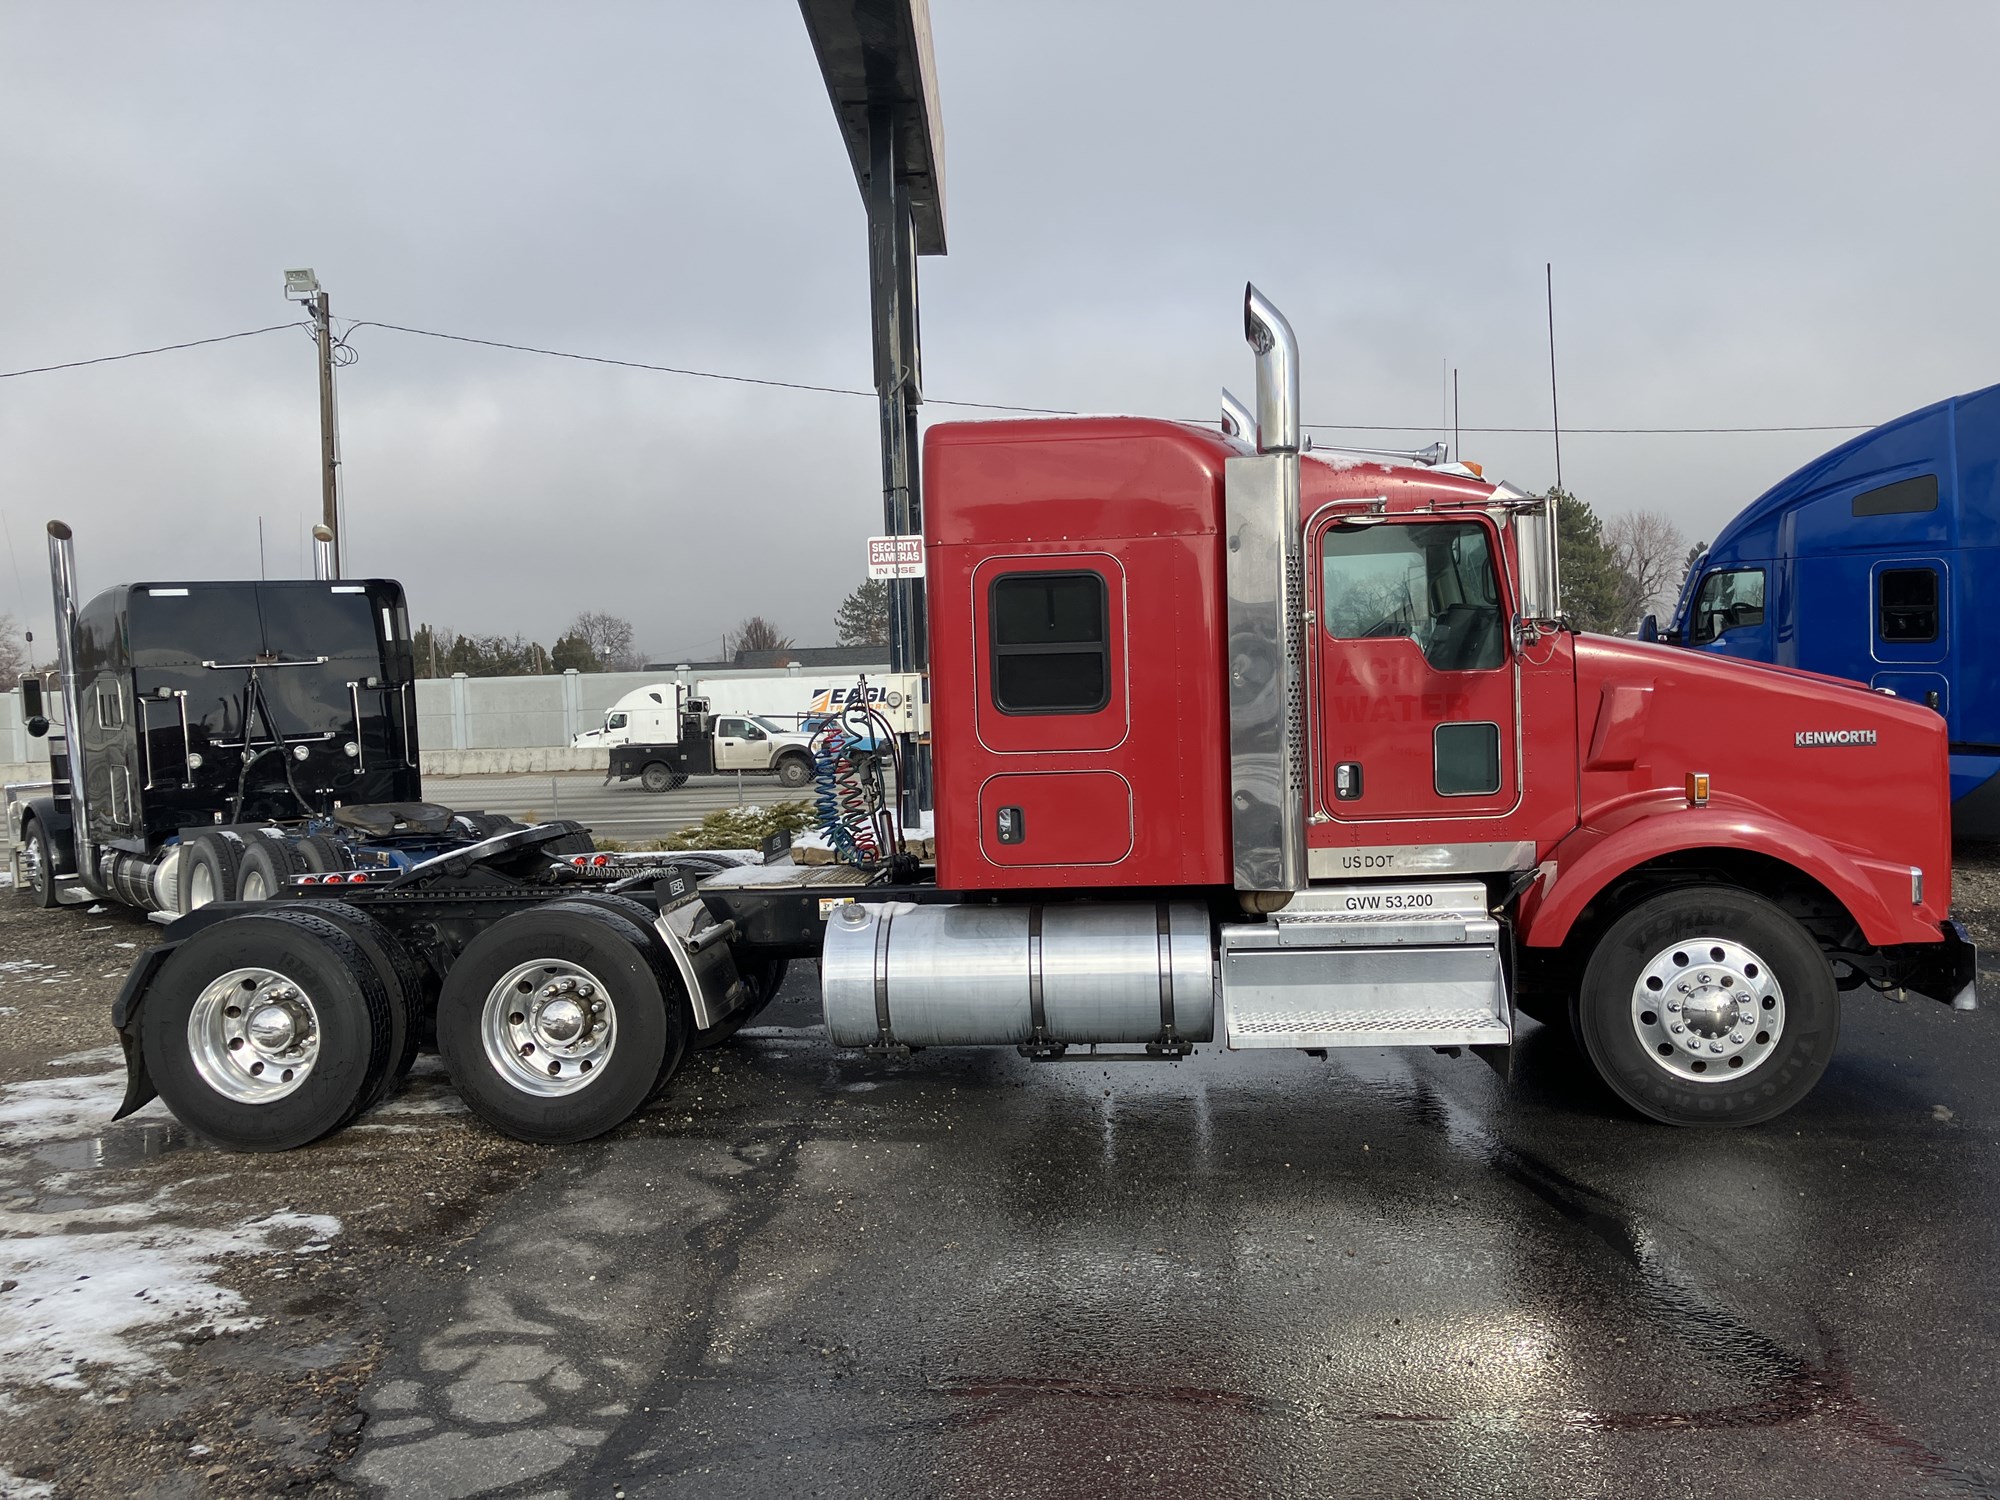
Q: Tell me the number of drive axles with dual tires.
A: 2